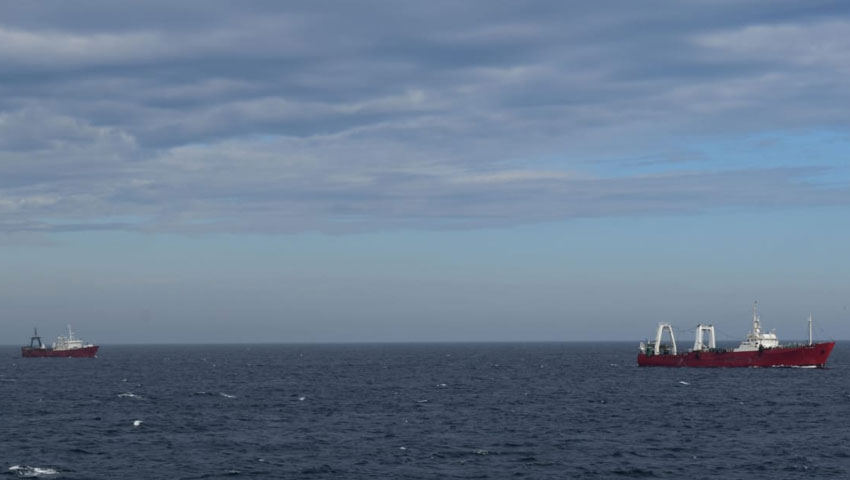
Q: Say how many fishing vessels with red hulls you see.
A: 2